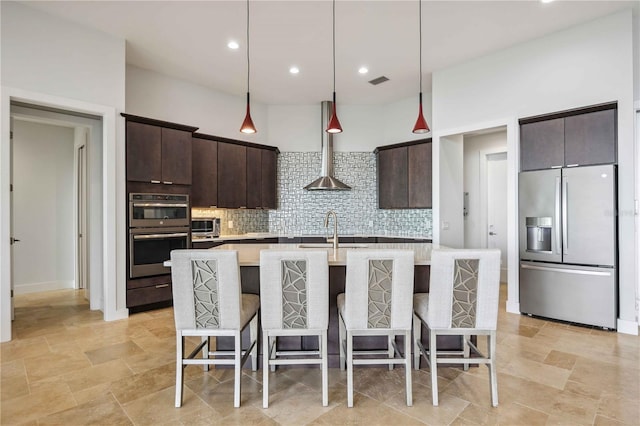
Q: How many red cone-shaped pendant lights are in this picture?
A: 3